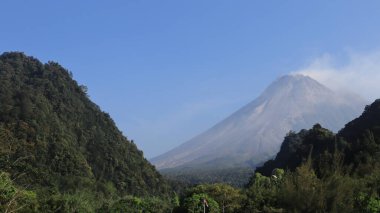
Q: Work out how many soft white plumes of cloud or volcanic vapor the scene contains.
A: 1